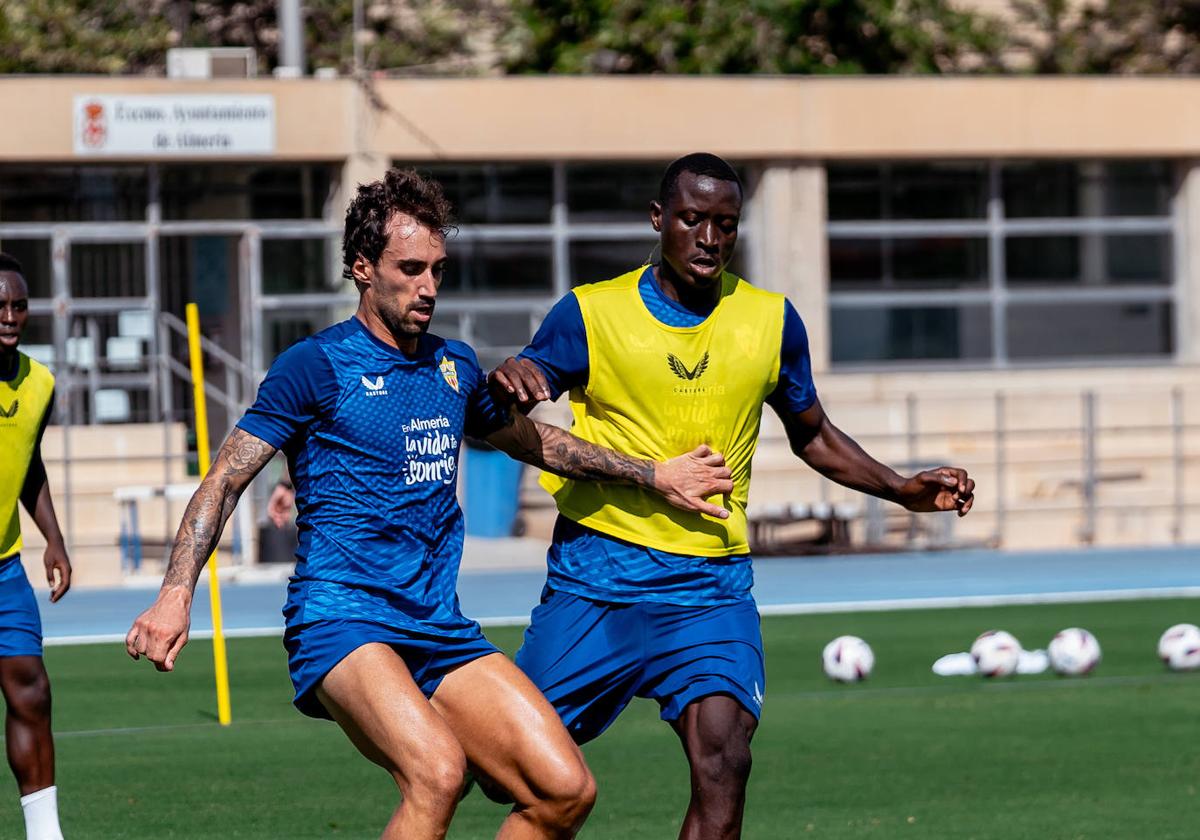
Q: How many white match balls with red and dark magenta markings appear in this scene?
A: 4